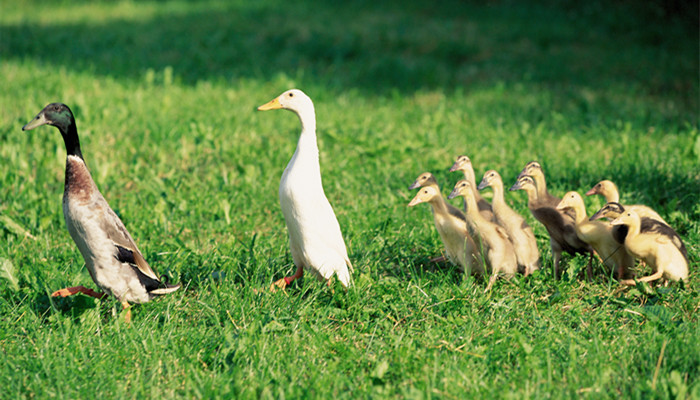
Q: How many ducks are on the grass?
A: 13